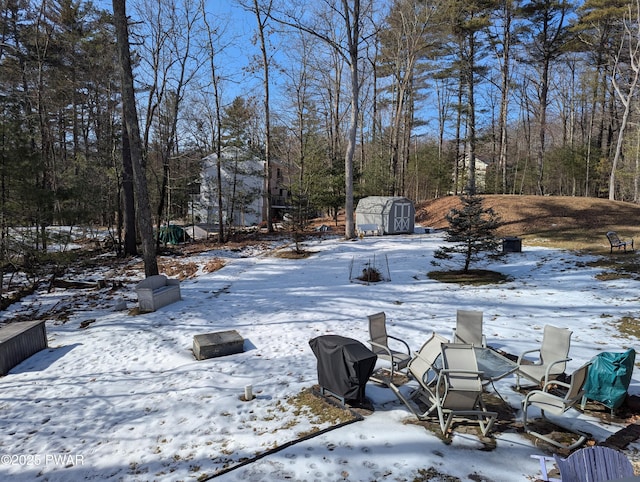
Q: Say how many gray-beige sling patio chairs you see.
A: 6